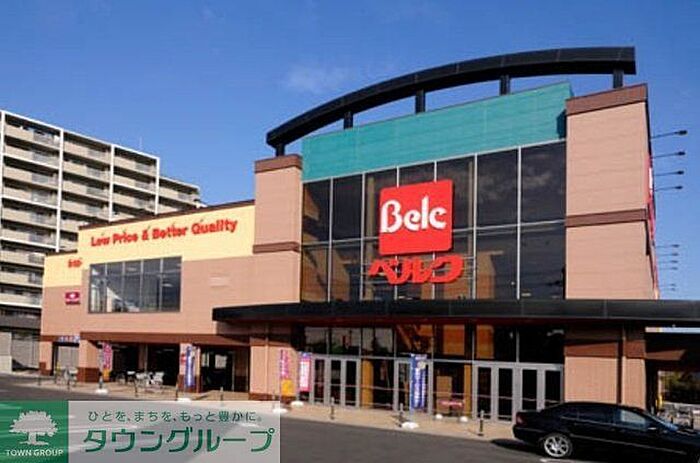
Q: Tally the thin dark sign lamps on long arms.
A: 10